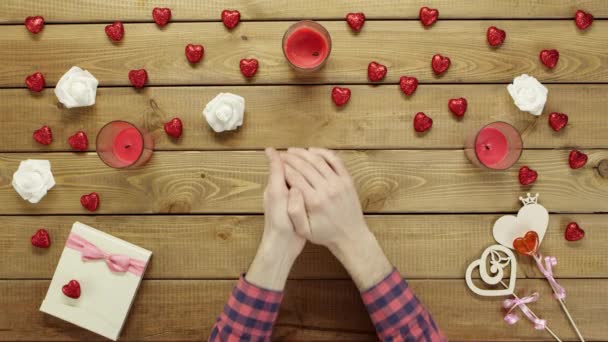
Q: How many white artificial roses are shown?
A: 4